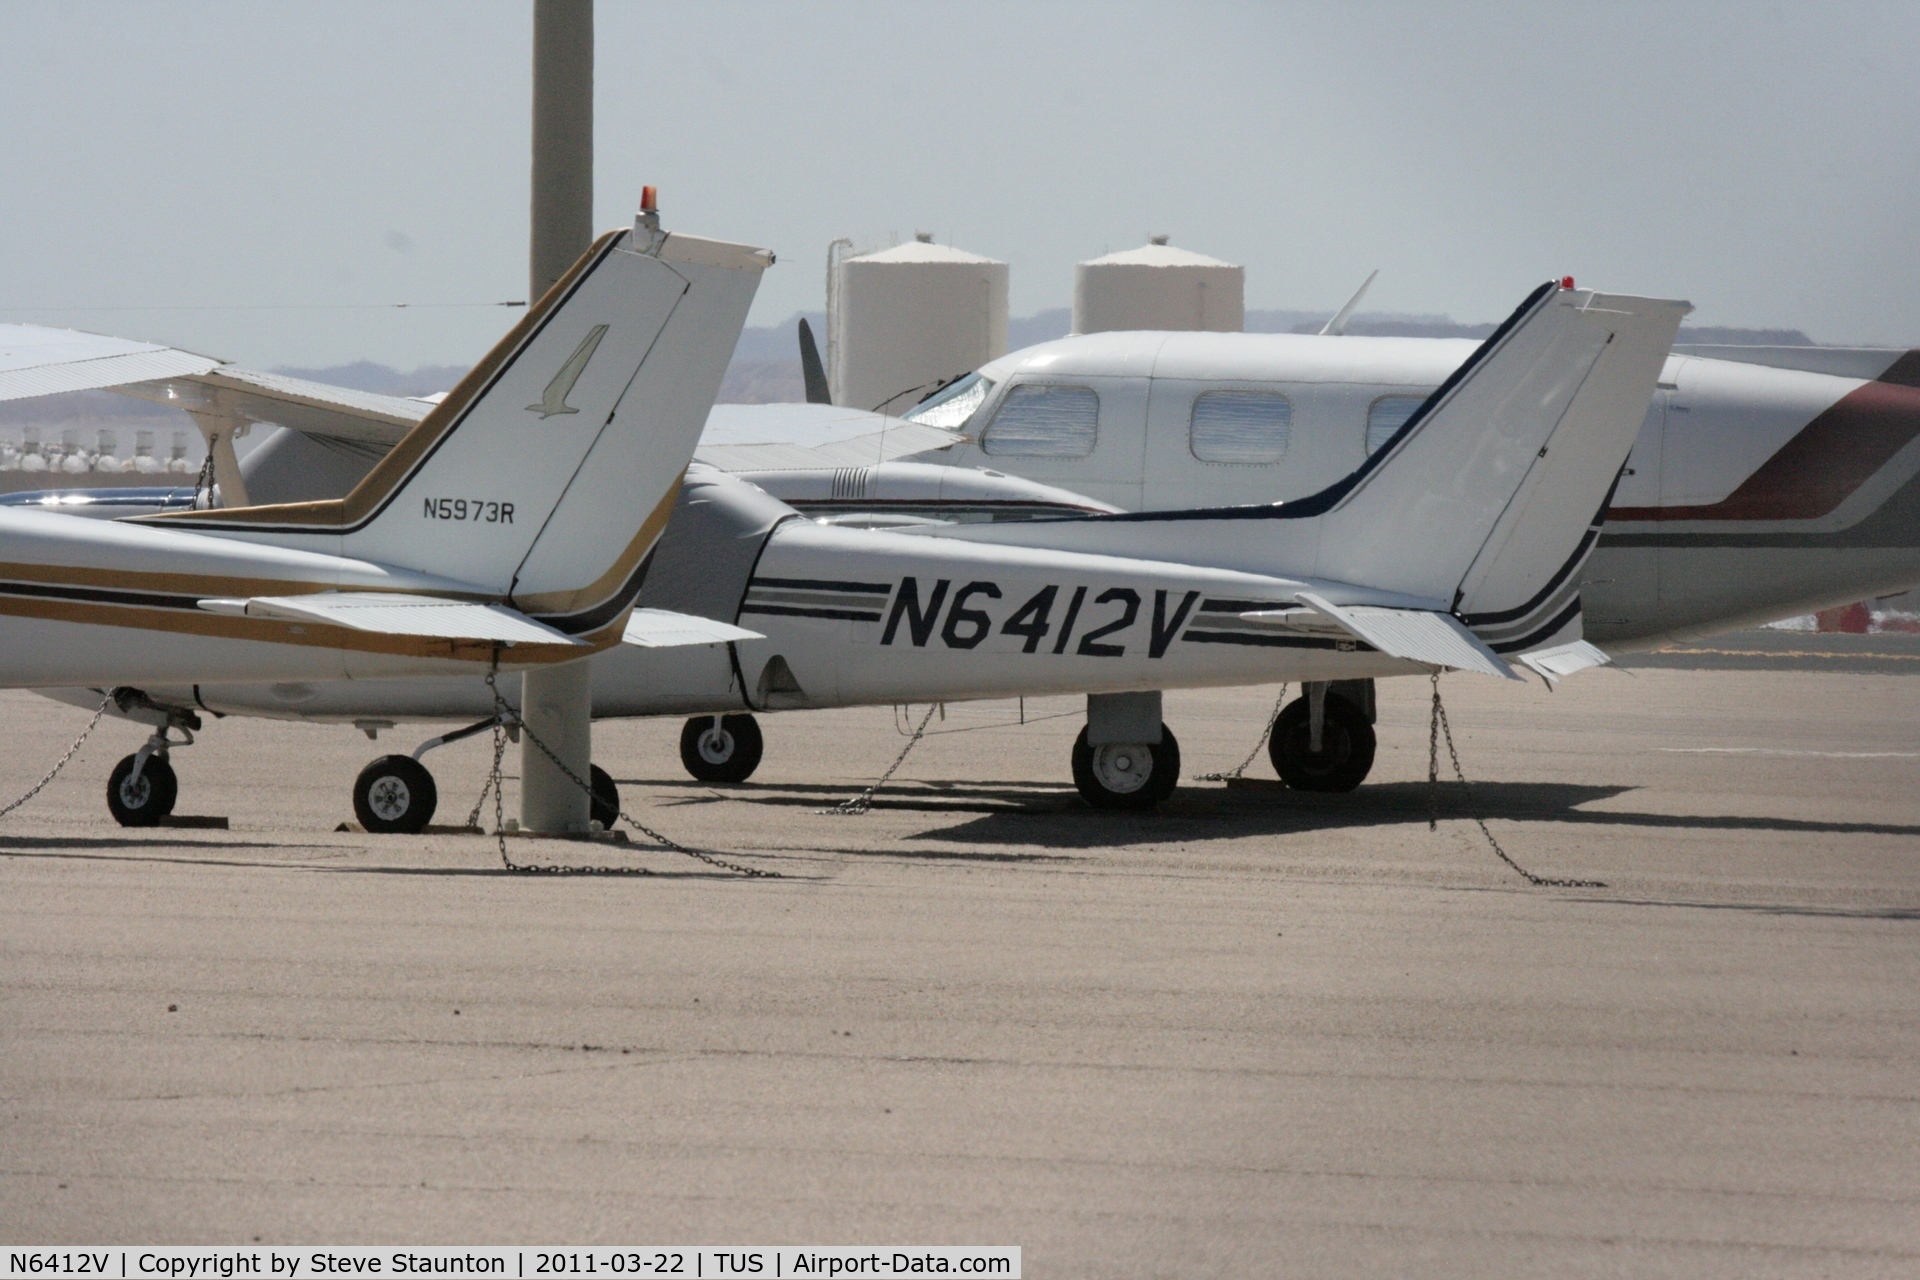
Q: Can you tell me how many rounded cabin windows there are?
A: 3